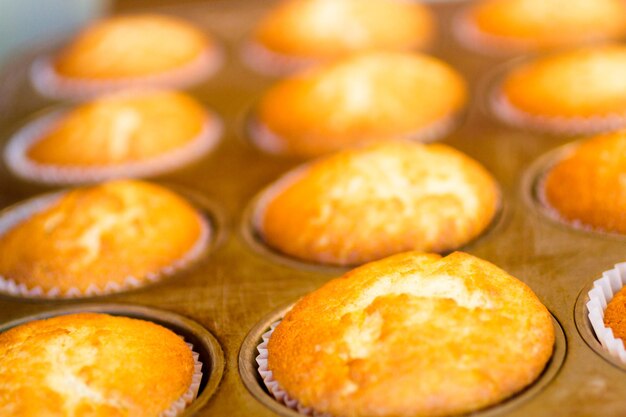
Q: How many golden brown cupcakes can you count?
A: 12